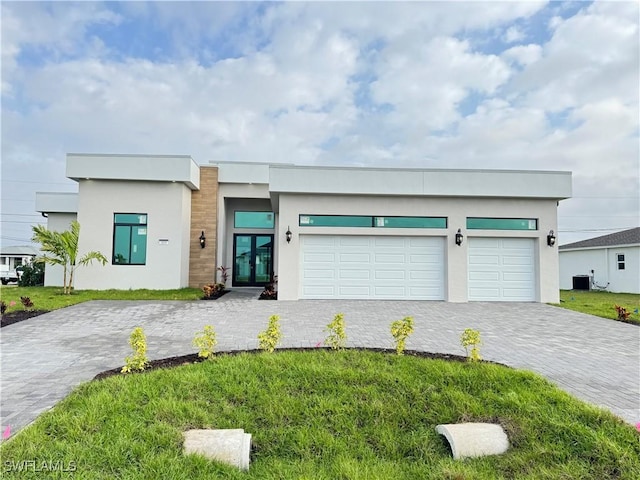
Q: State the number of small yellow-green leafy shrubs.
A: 6